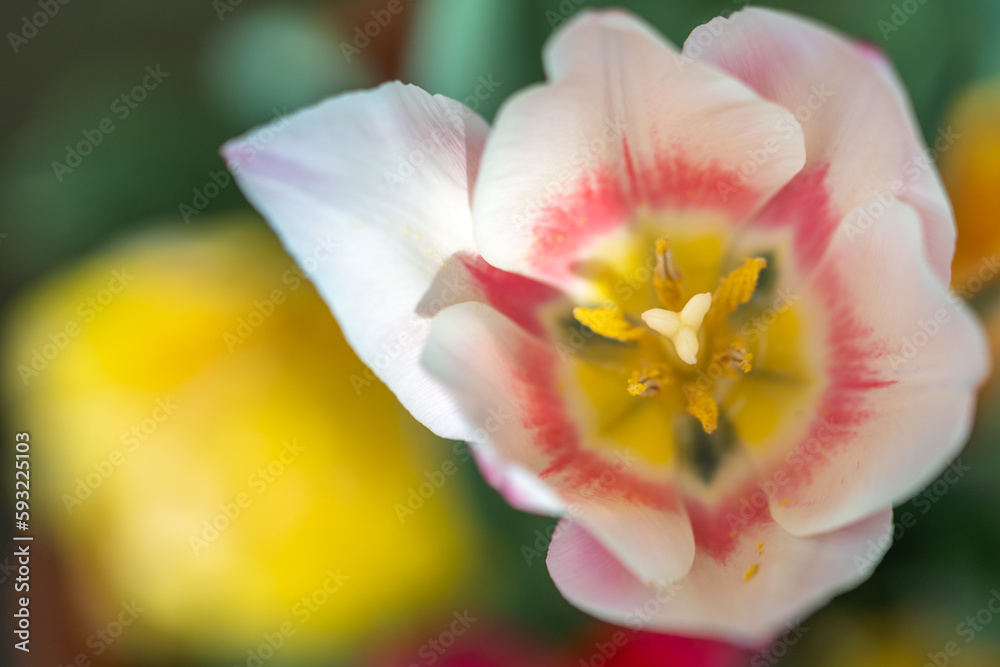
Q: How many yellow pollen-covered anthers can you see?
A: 6